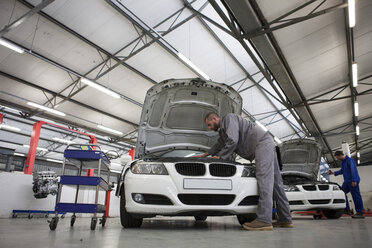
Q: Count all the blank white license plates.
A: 1